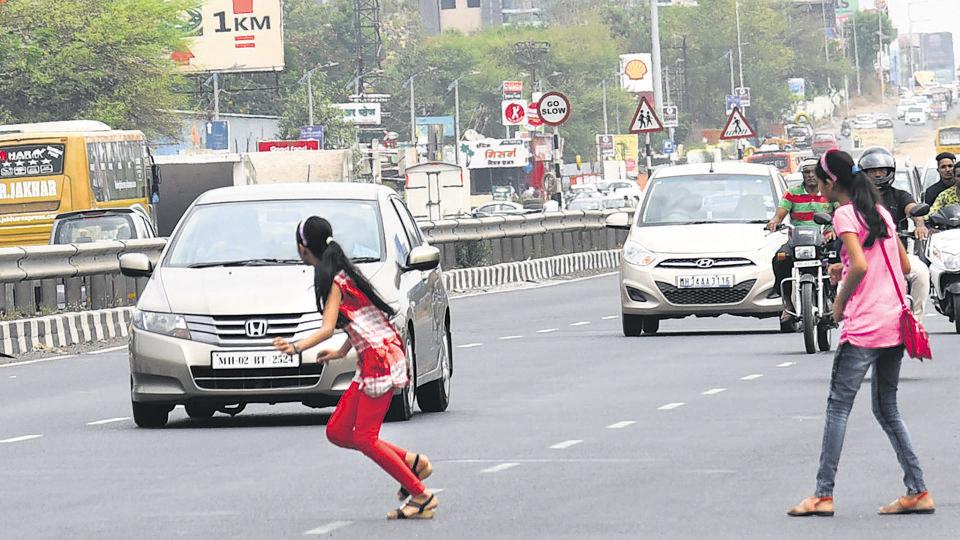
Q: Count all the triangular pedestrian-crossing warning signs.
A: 2